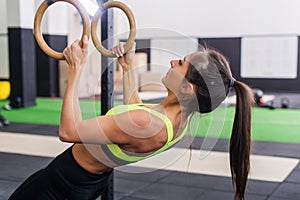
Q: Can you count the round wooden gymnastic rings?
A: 2